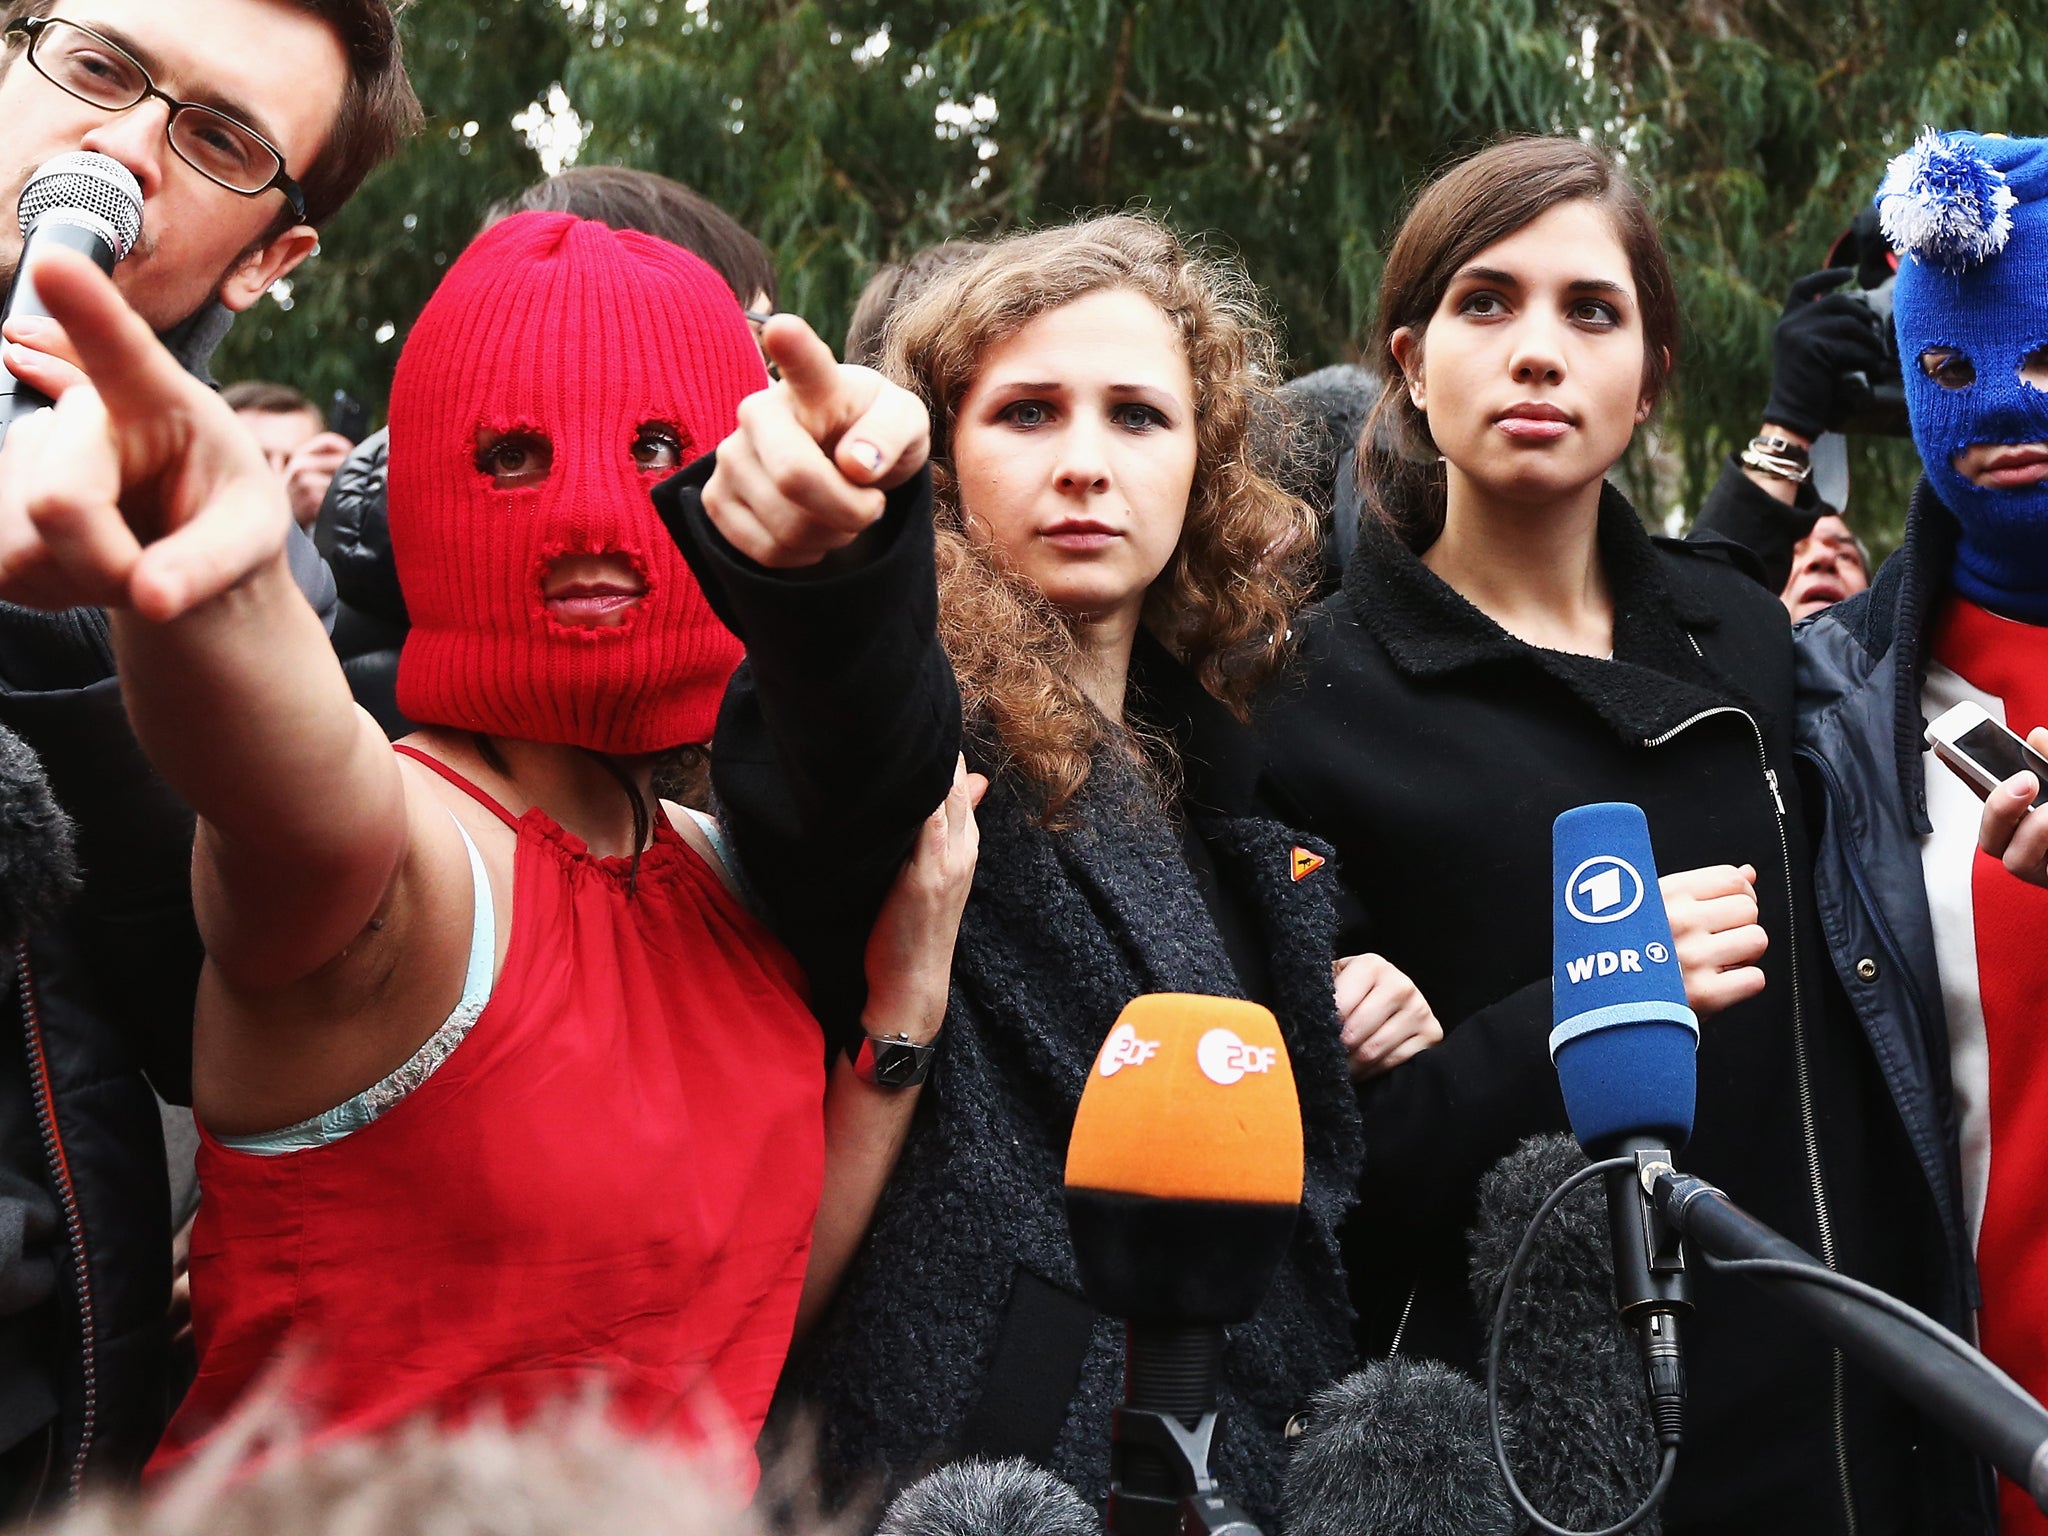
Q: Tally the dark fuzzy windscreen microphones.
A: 3